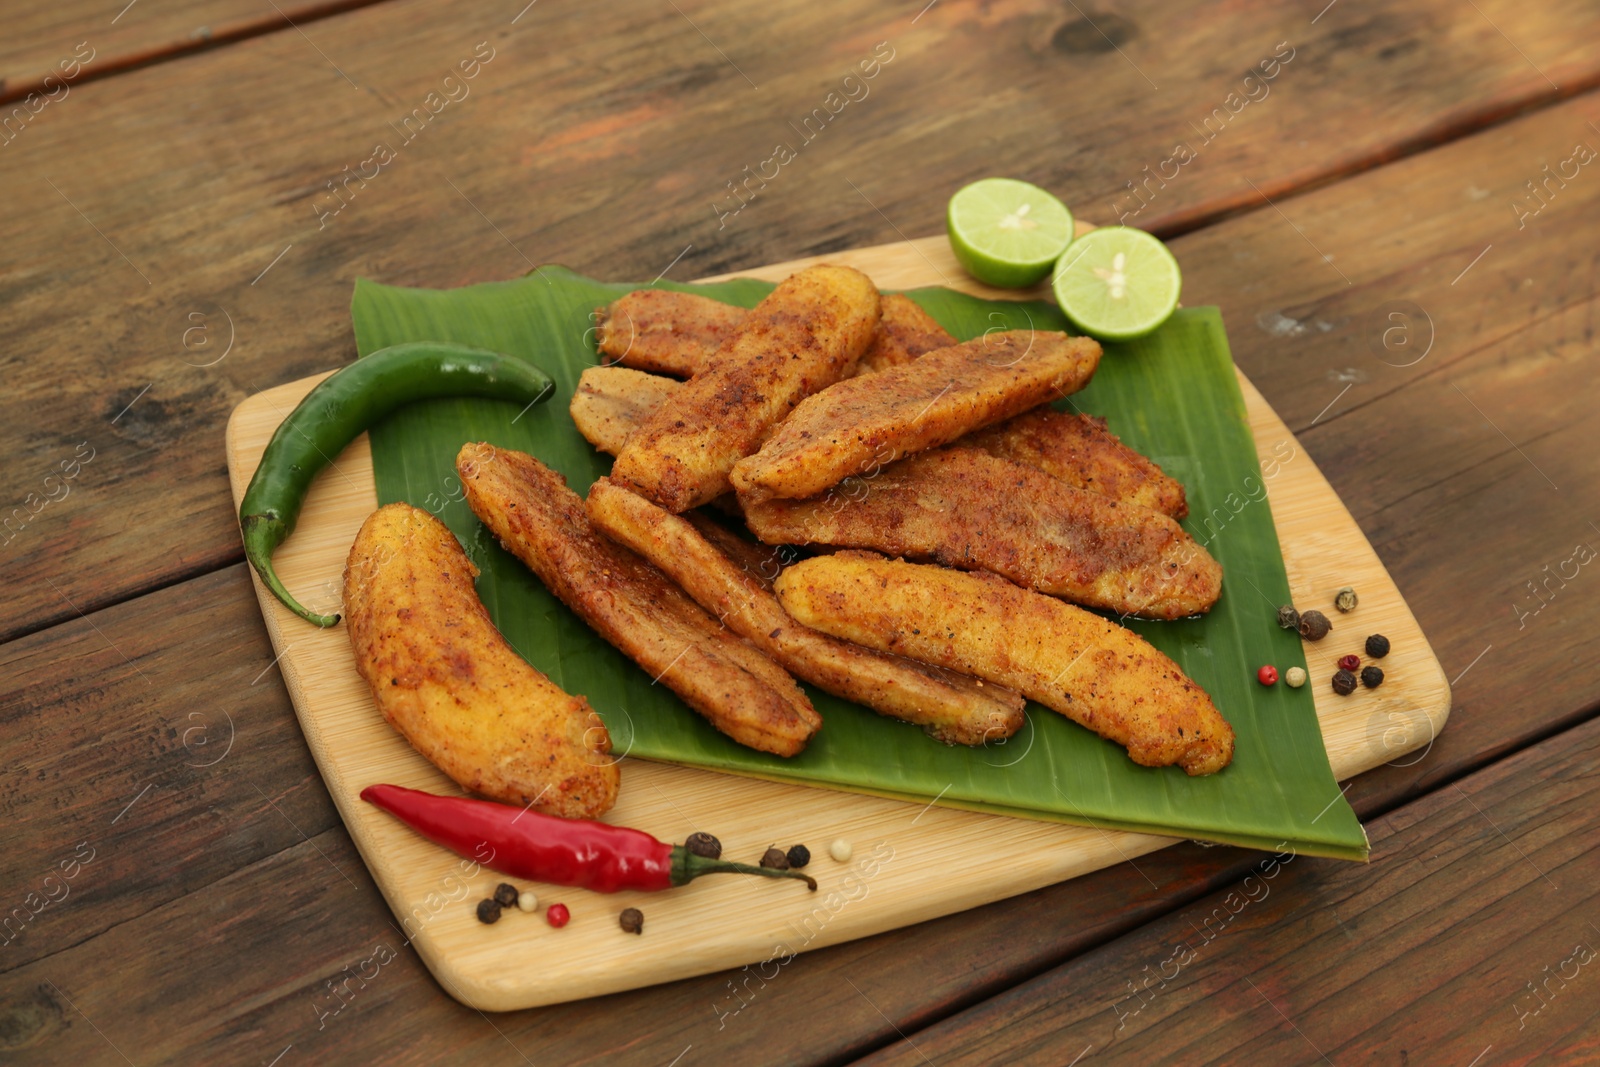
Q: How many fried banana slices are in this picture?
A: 10